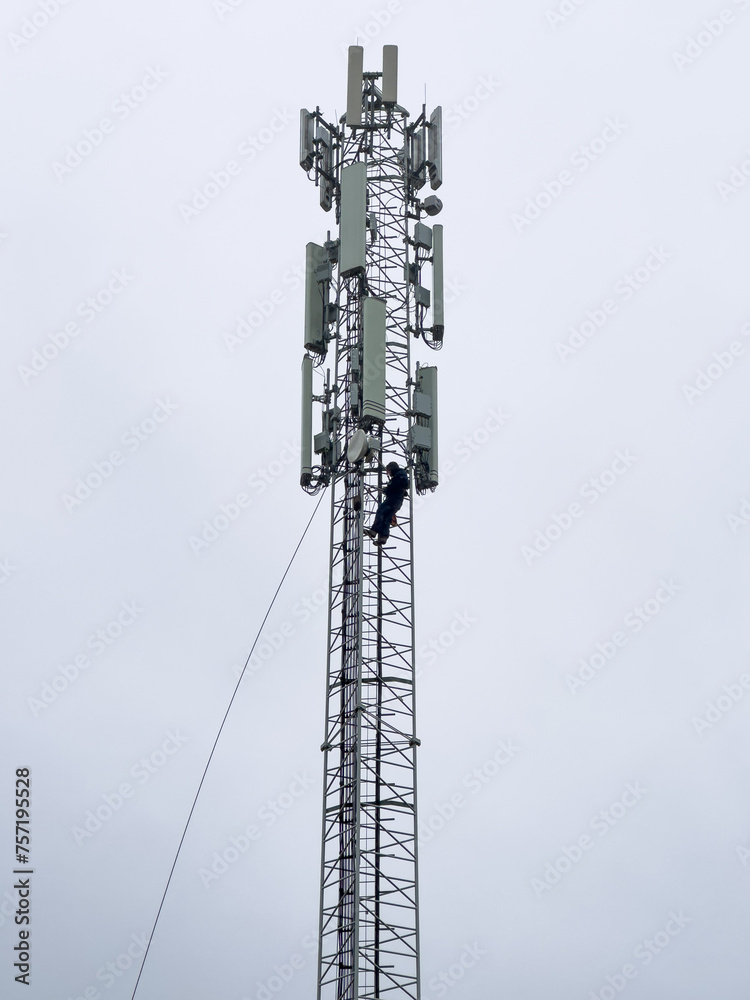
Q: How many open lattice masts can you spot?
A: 1